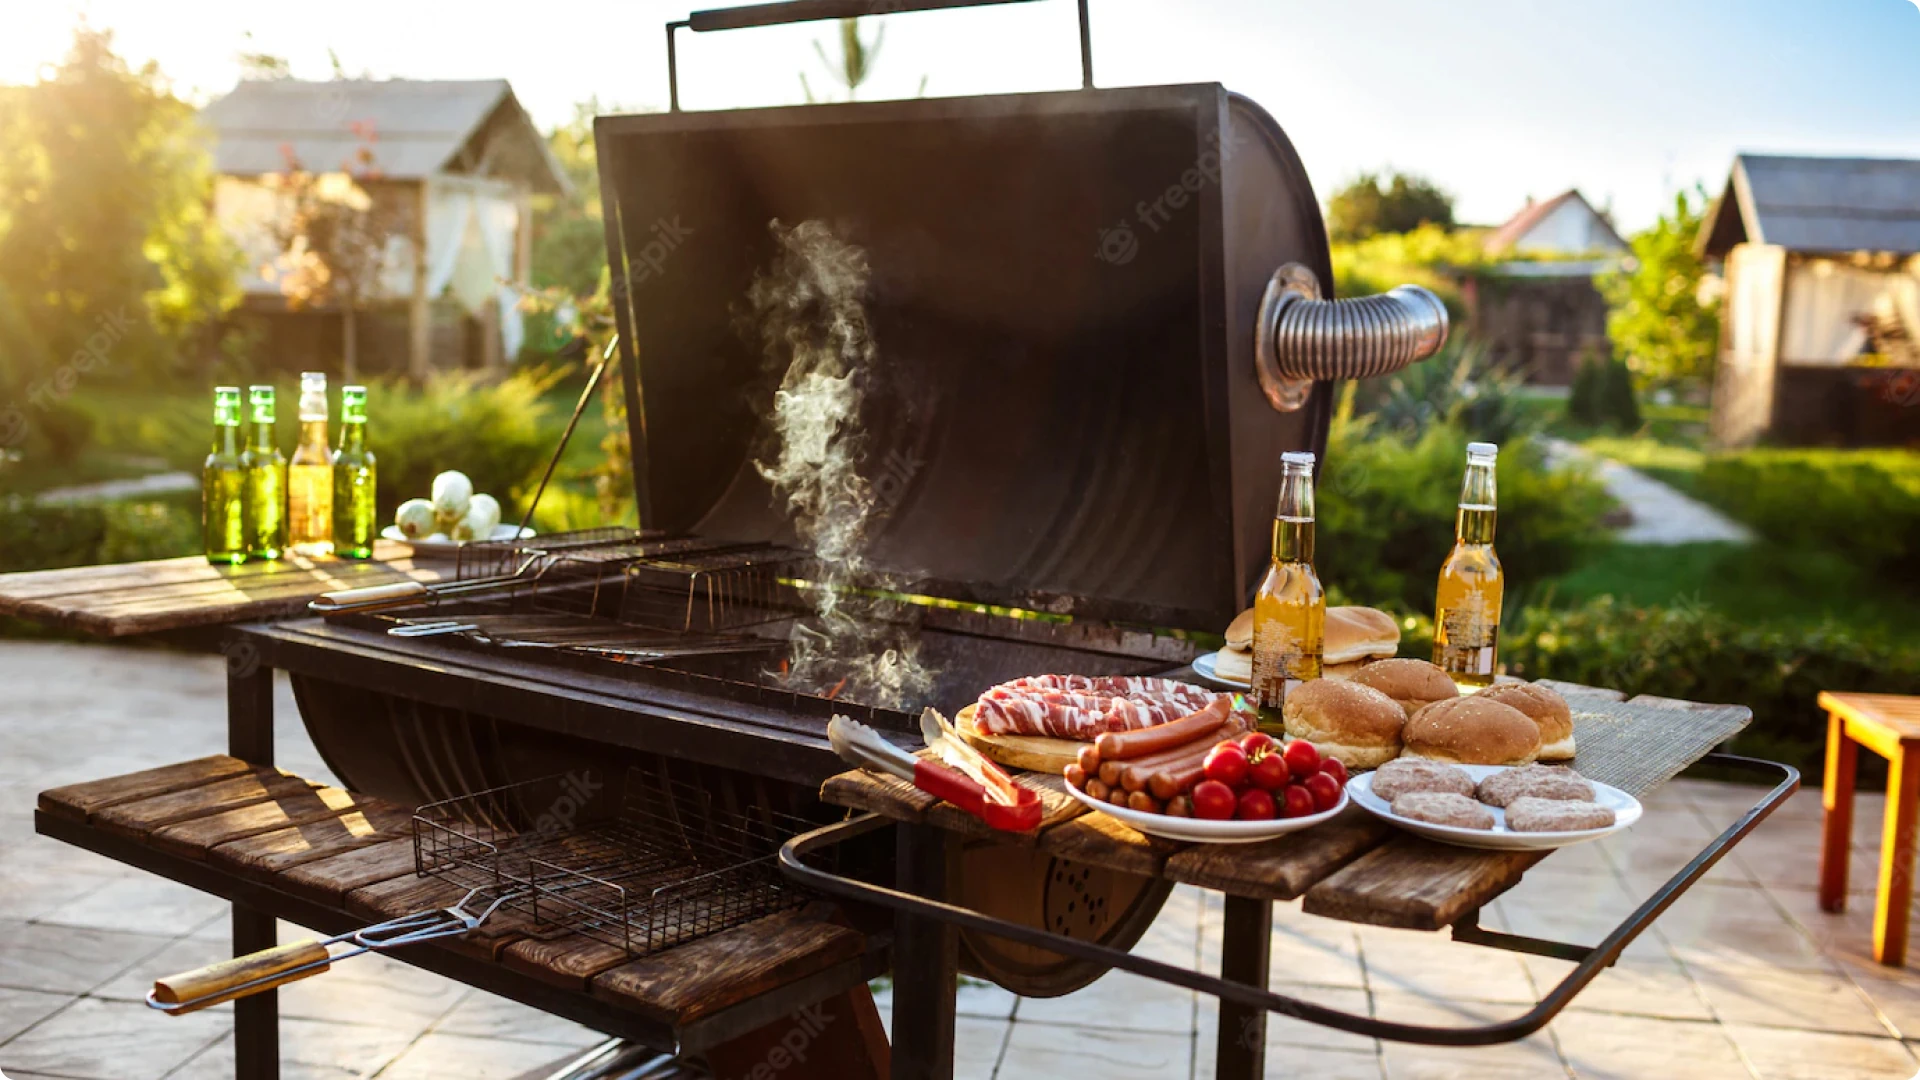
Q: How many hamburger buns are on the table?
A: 4